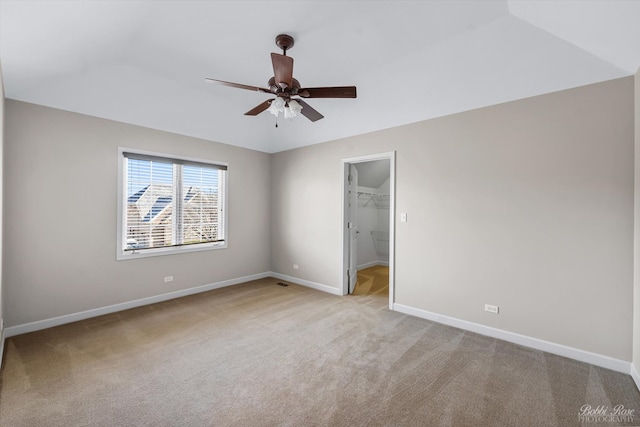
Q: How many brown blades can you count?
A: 5